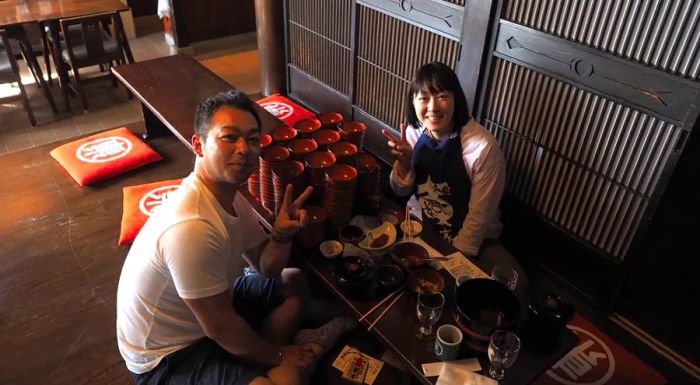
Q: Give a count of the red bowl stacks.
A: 14